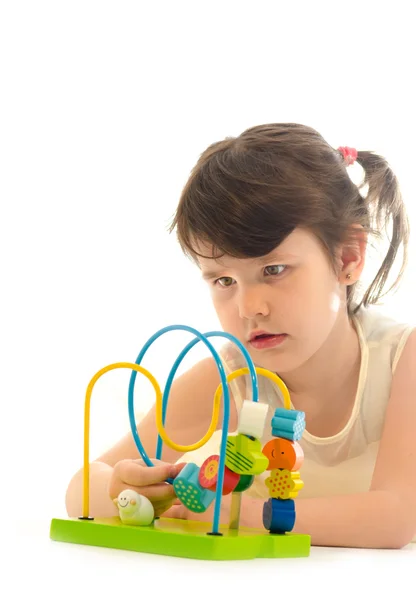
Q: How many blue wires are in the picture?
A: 2